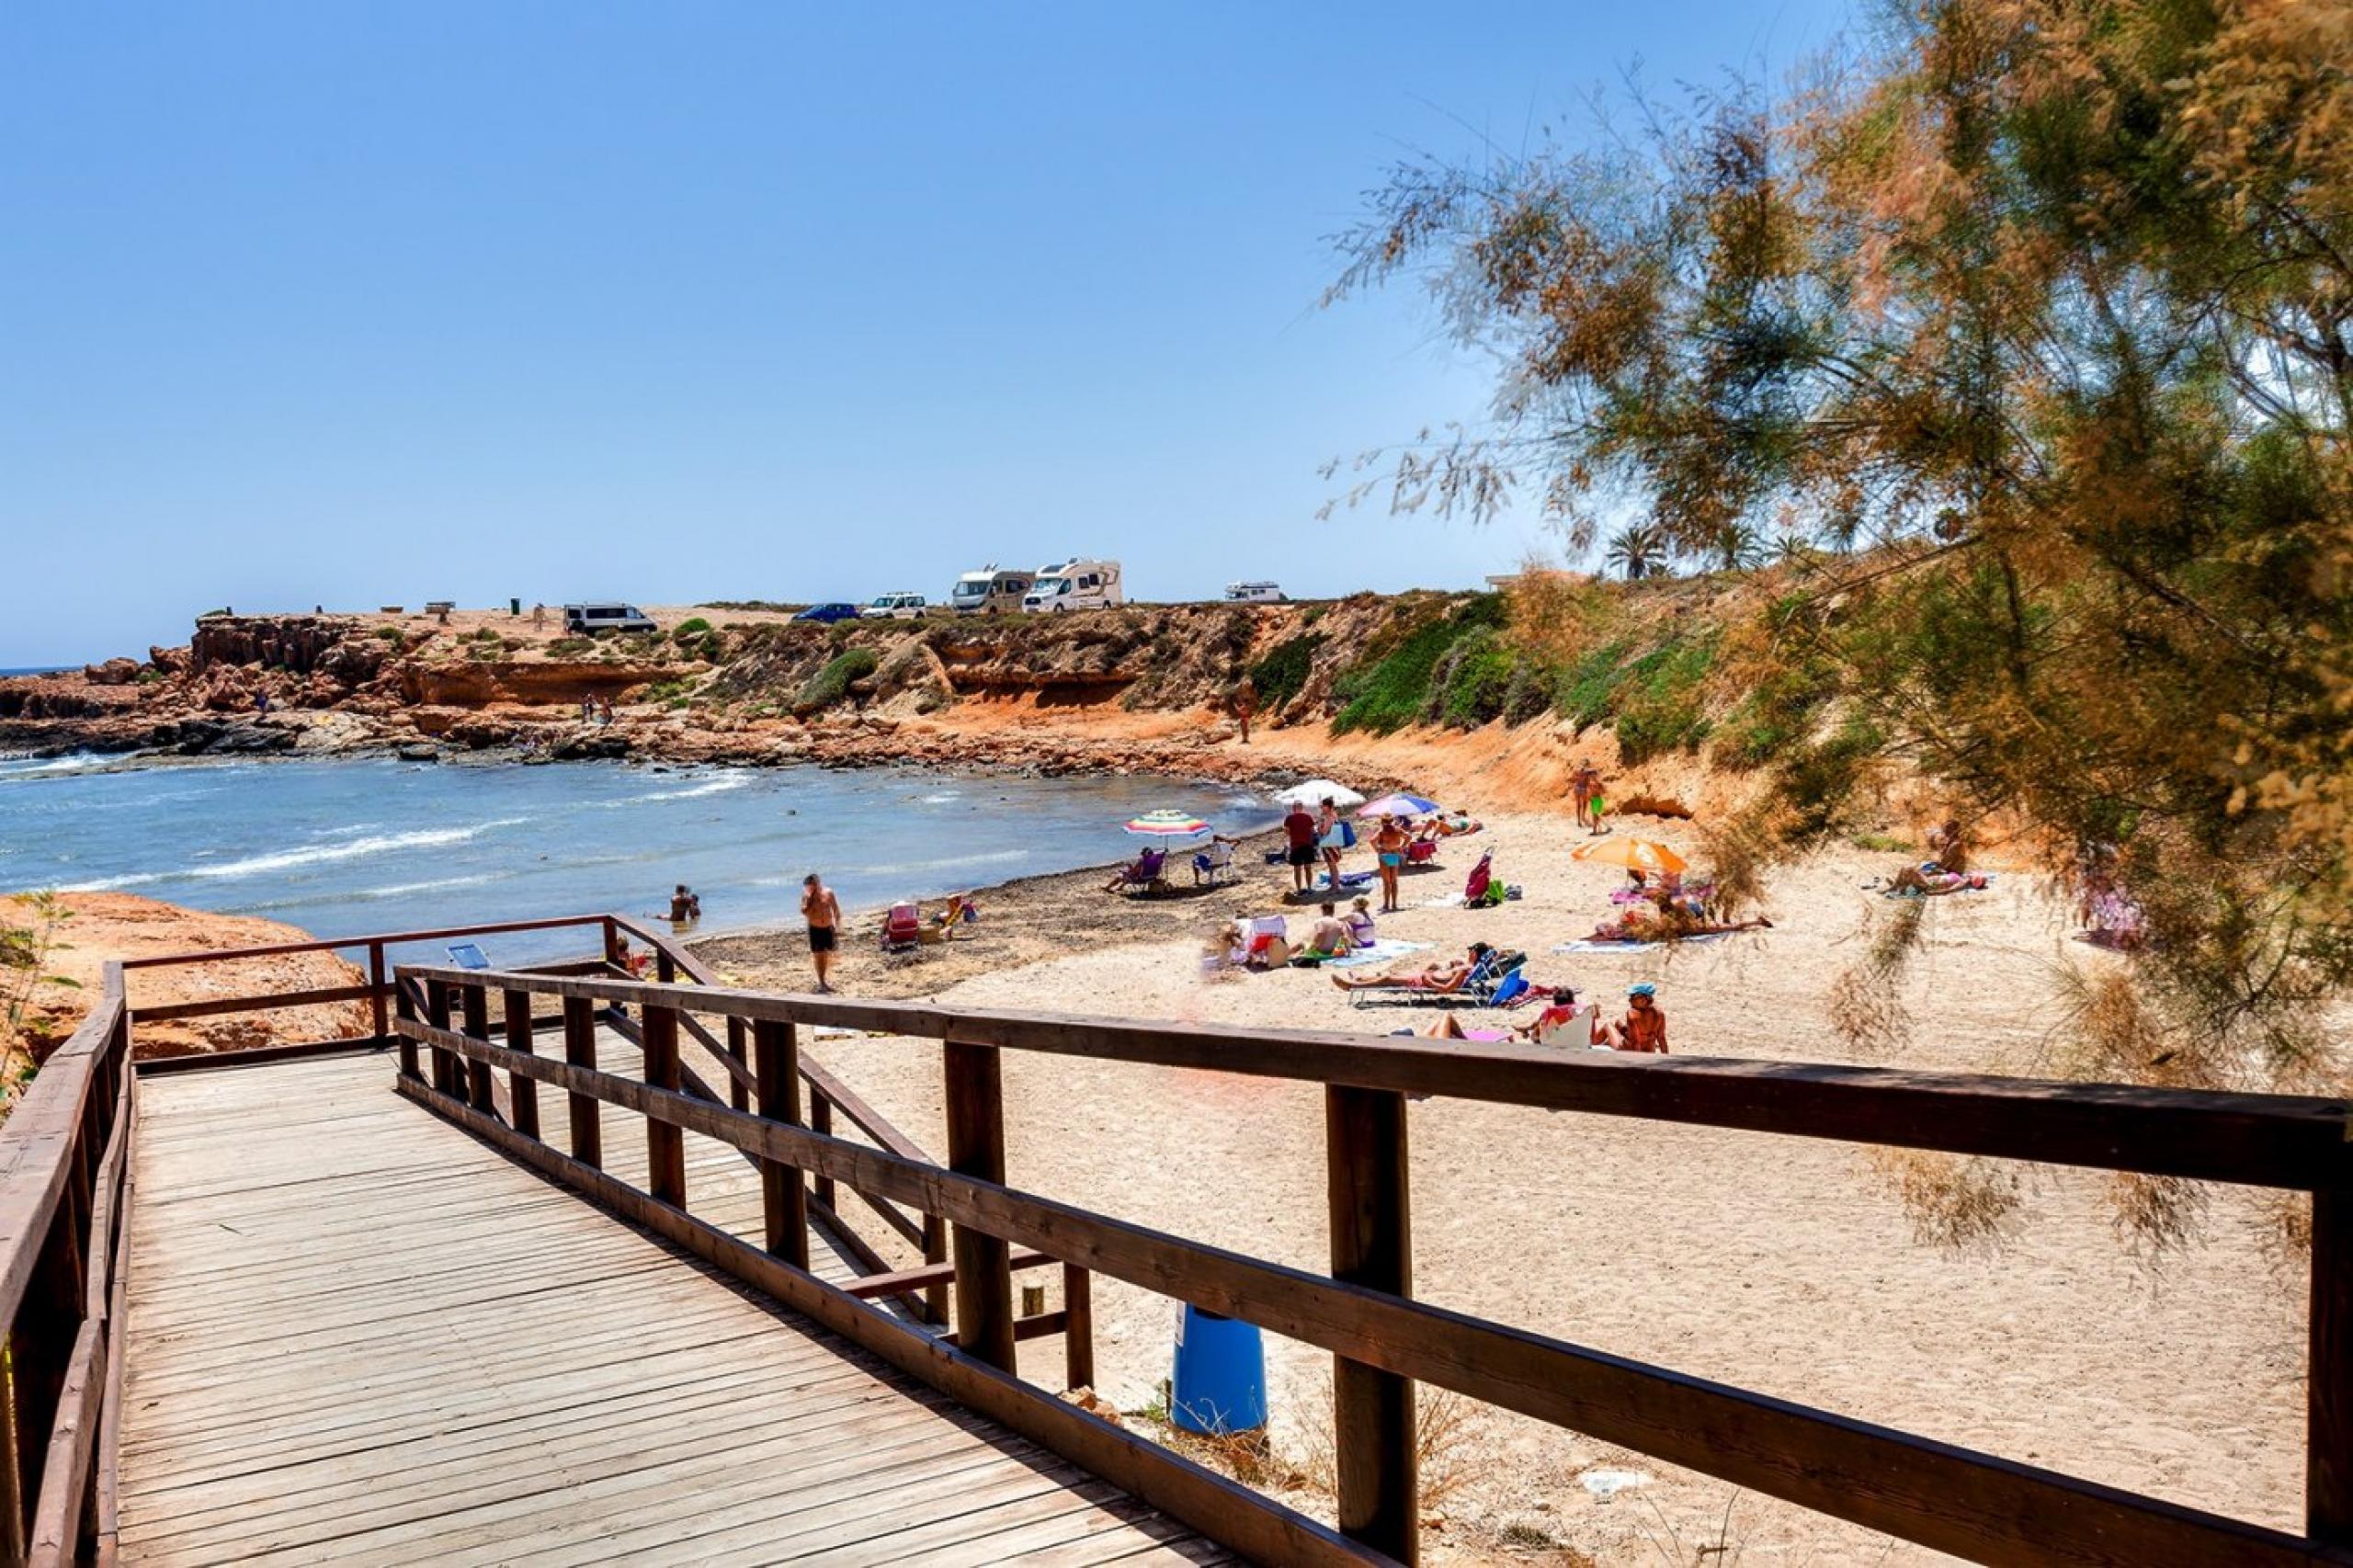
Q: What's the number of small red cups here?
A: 0